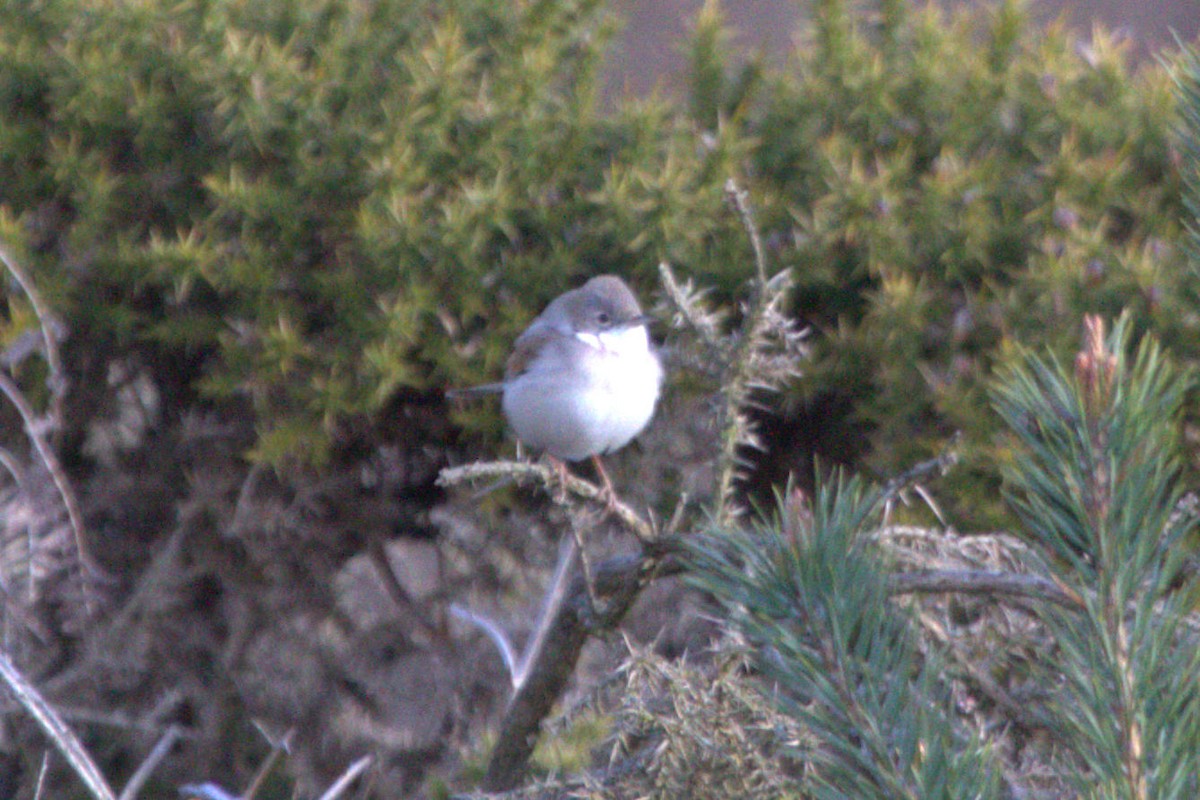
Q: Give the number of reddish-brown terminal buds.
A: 2